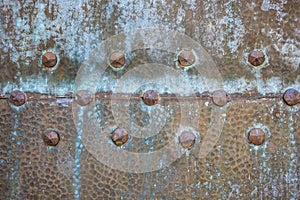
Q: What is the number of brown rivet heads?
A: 13